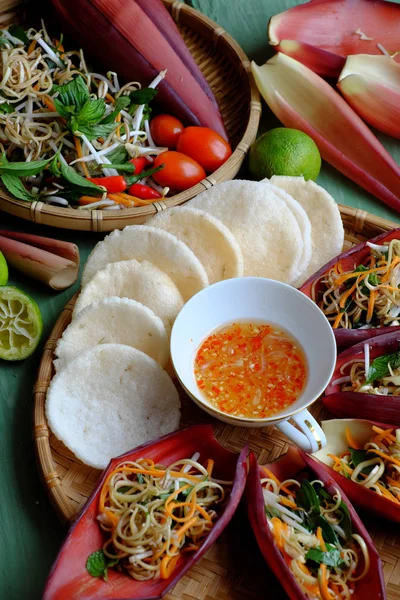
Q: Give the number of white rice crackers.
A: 8